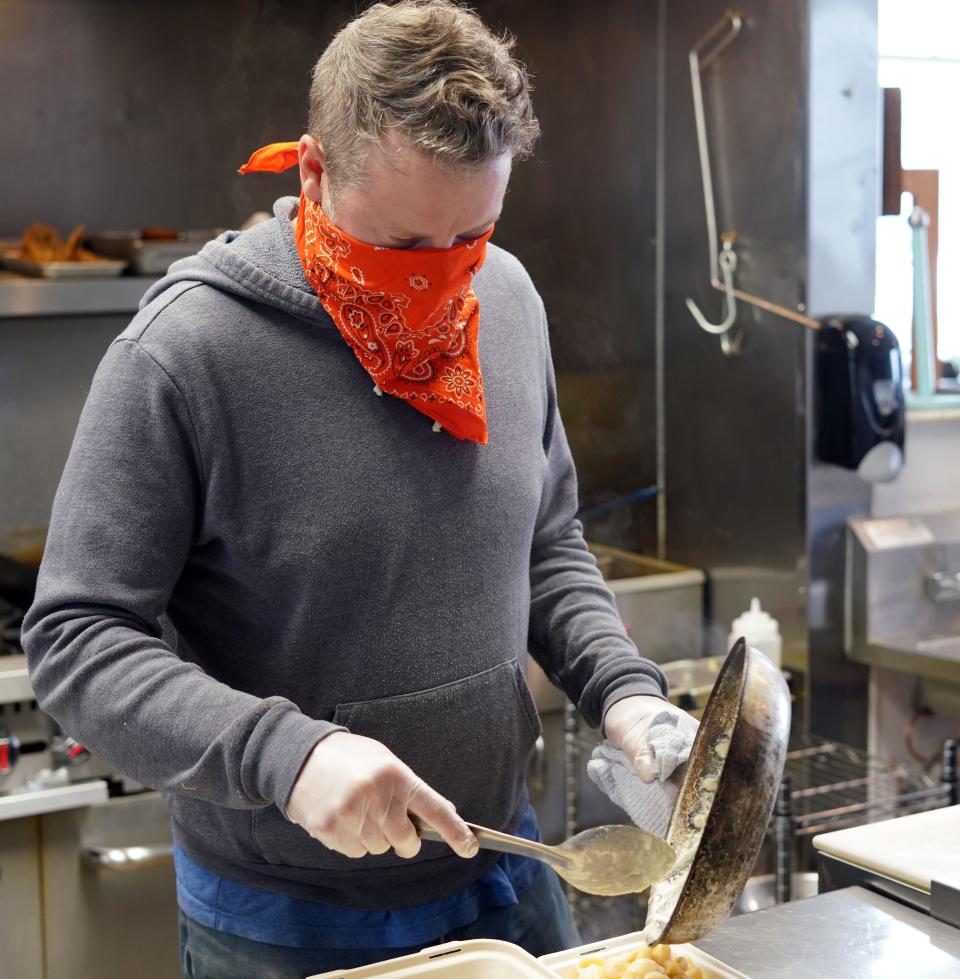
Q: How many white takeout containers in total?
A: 2